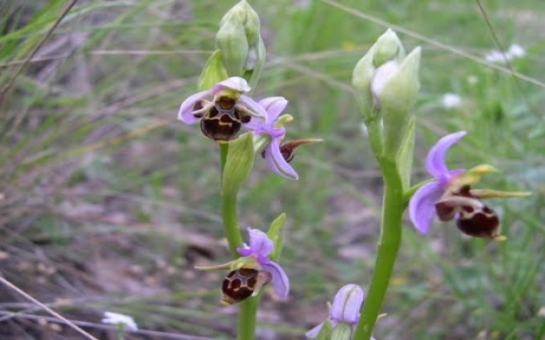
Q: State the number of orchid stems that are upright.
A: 2